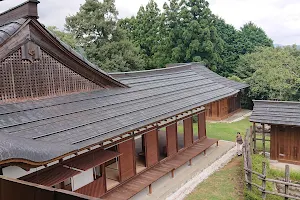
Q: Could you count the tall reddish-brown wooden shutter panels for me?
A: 5